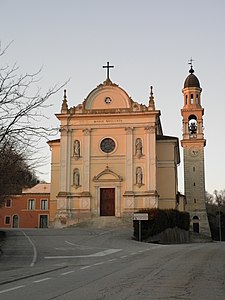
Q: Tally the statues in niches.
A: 4